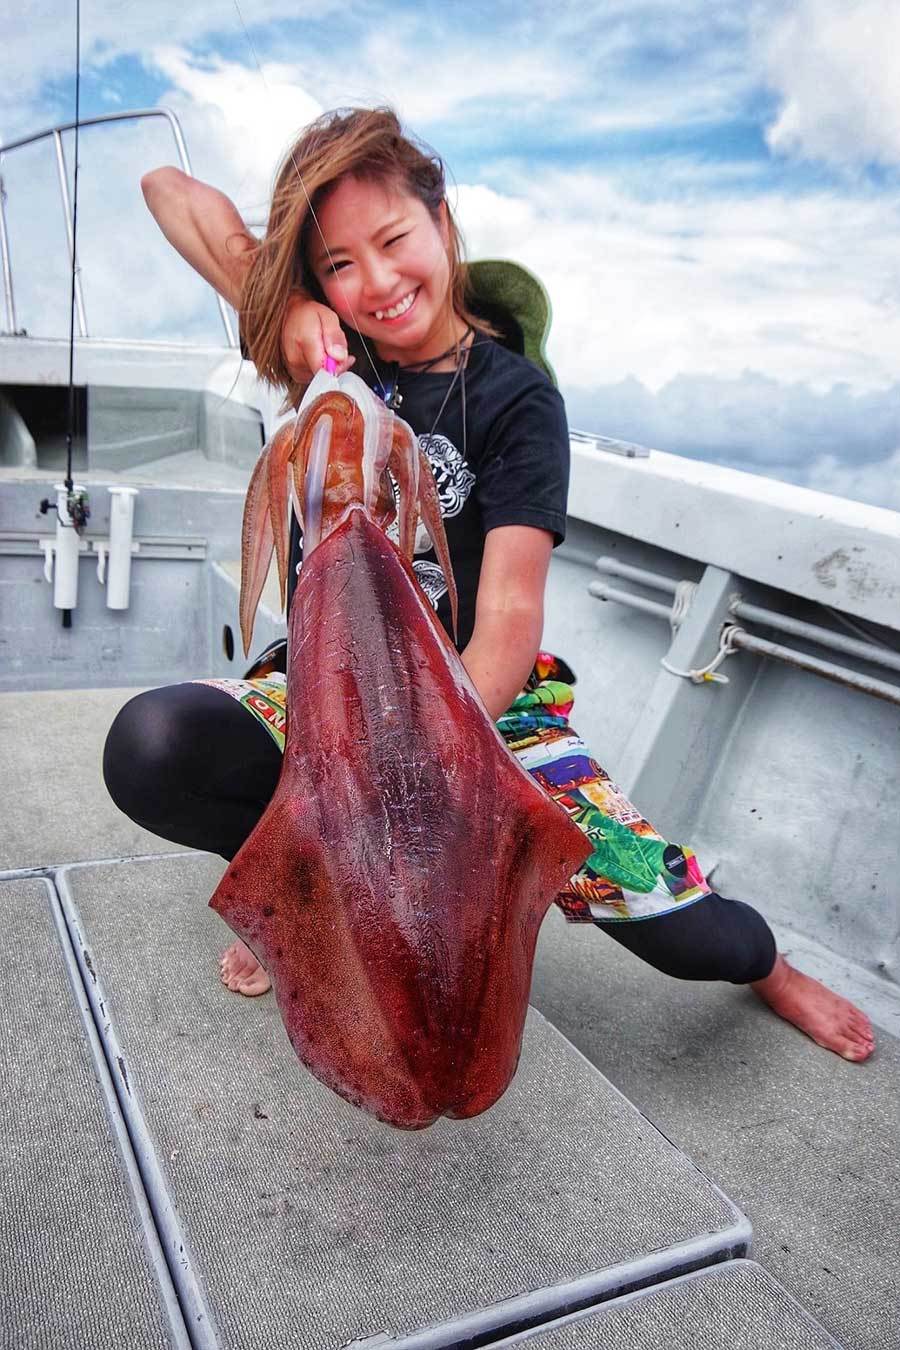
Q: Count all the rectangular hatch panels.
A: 3